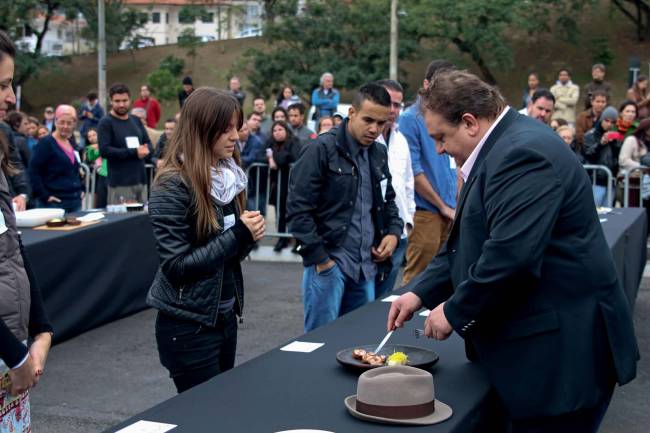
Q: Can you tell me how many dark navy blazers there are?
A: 1